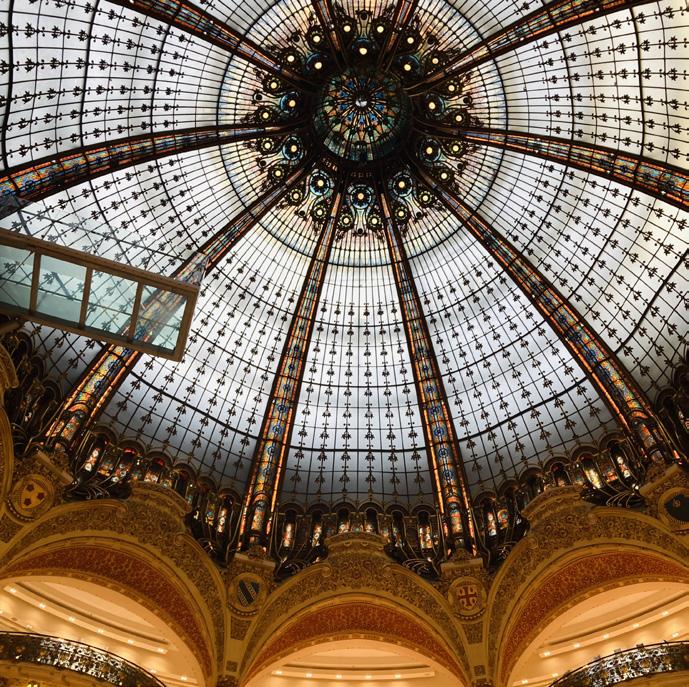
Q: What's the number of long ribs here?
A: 10